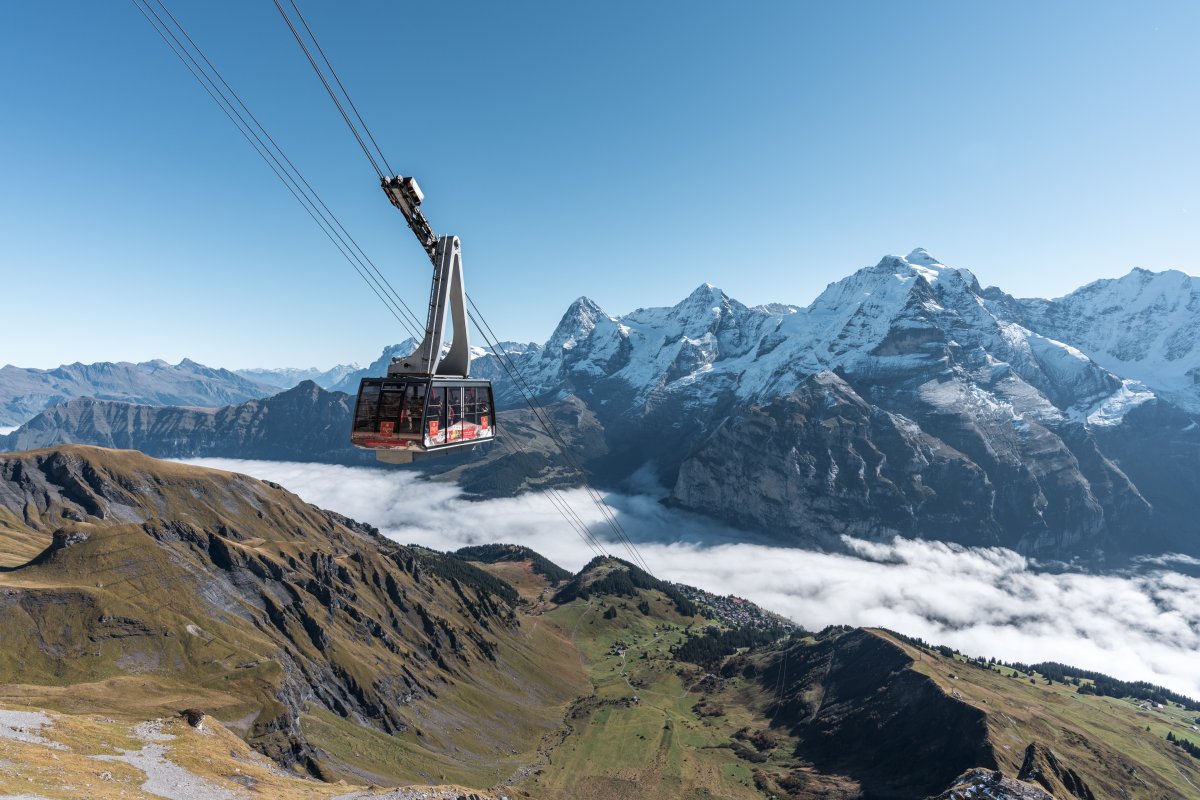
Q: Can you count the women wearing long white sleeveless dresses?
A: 0